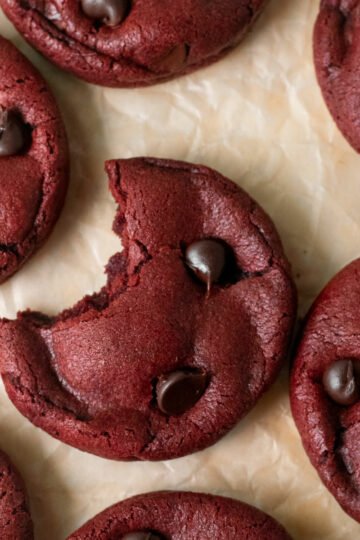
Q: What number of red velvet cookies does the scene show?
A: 7